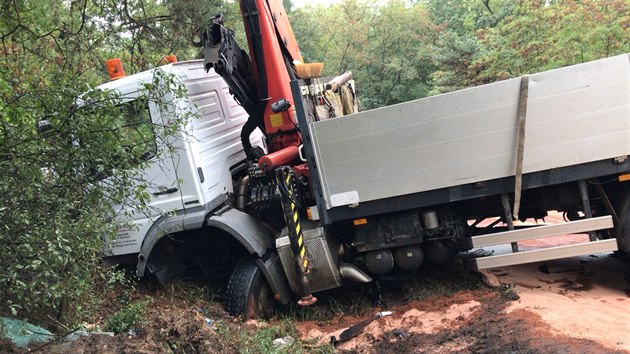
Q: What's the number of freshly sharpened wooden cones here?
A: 0